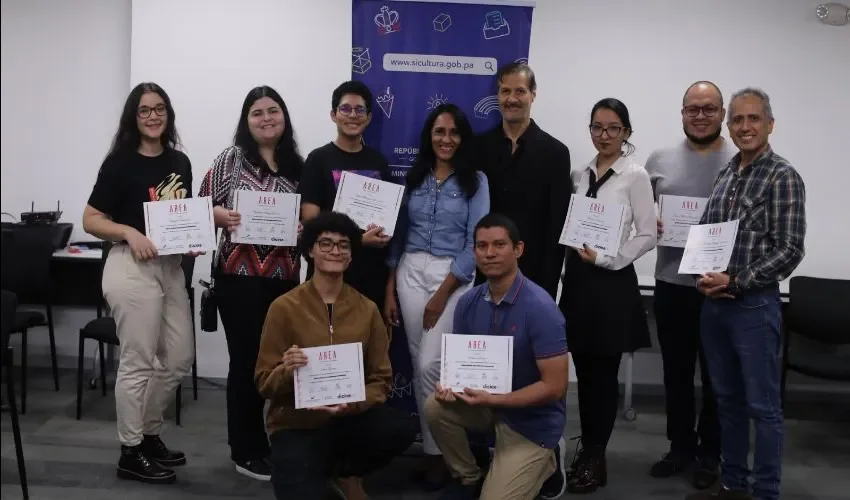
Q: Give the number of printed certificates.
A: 8